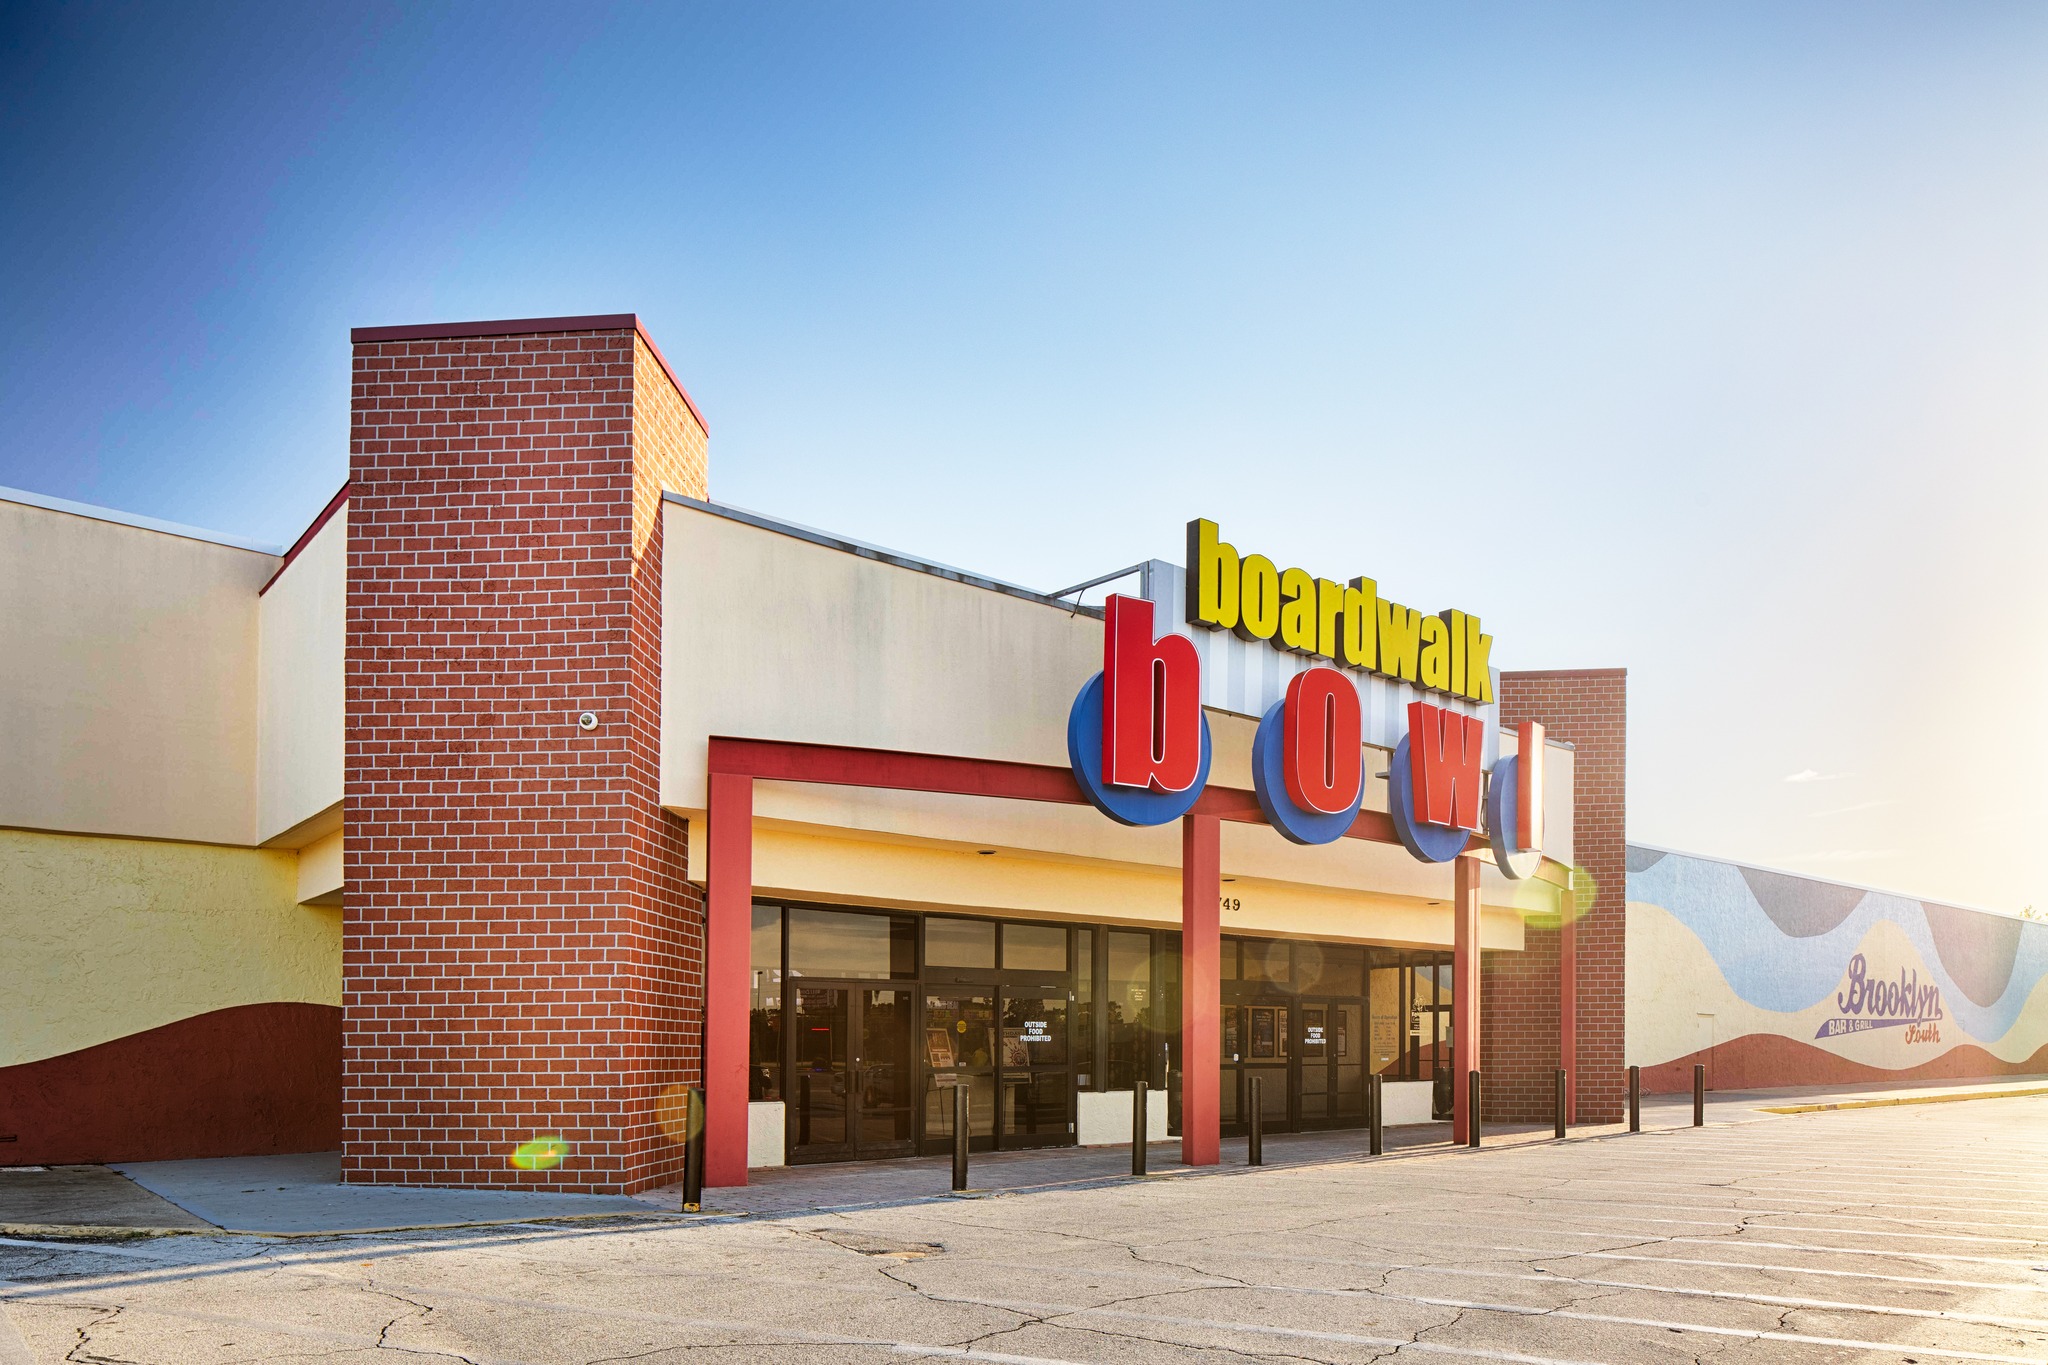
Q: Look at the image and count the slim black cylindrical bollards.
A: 9